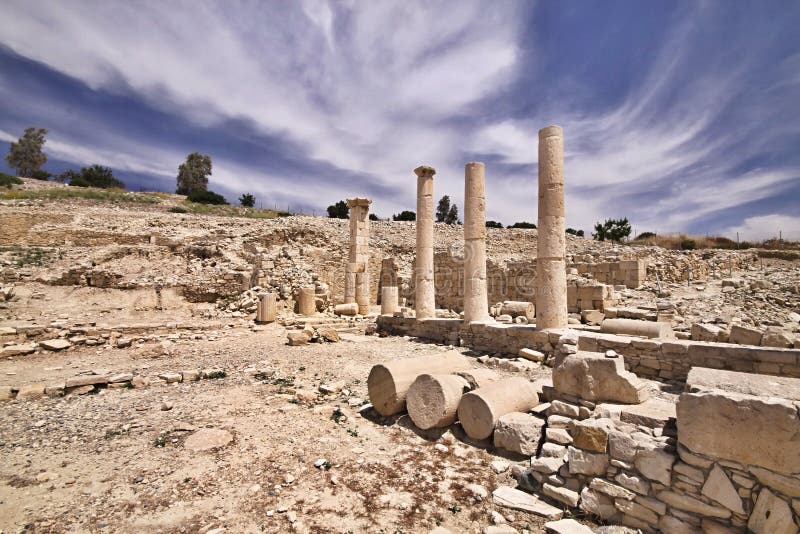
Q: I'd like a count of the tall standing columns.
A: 4